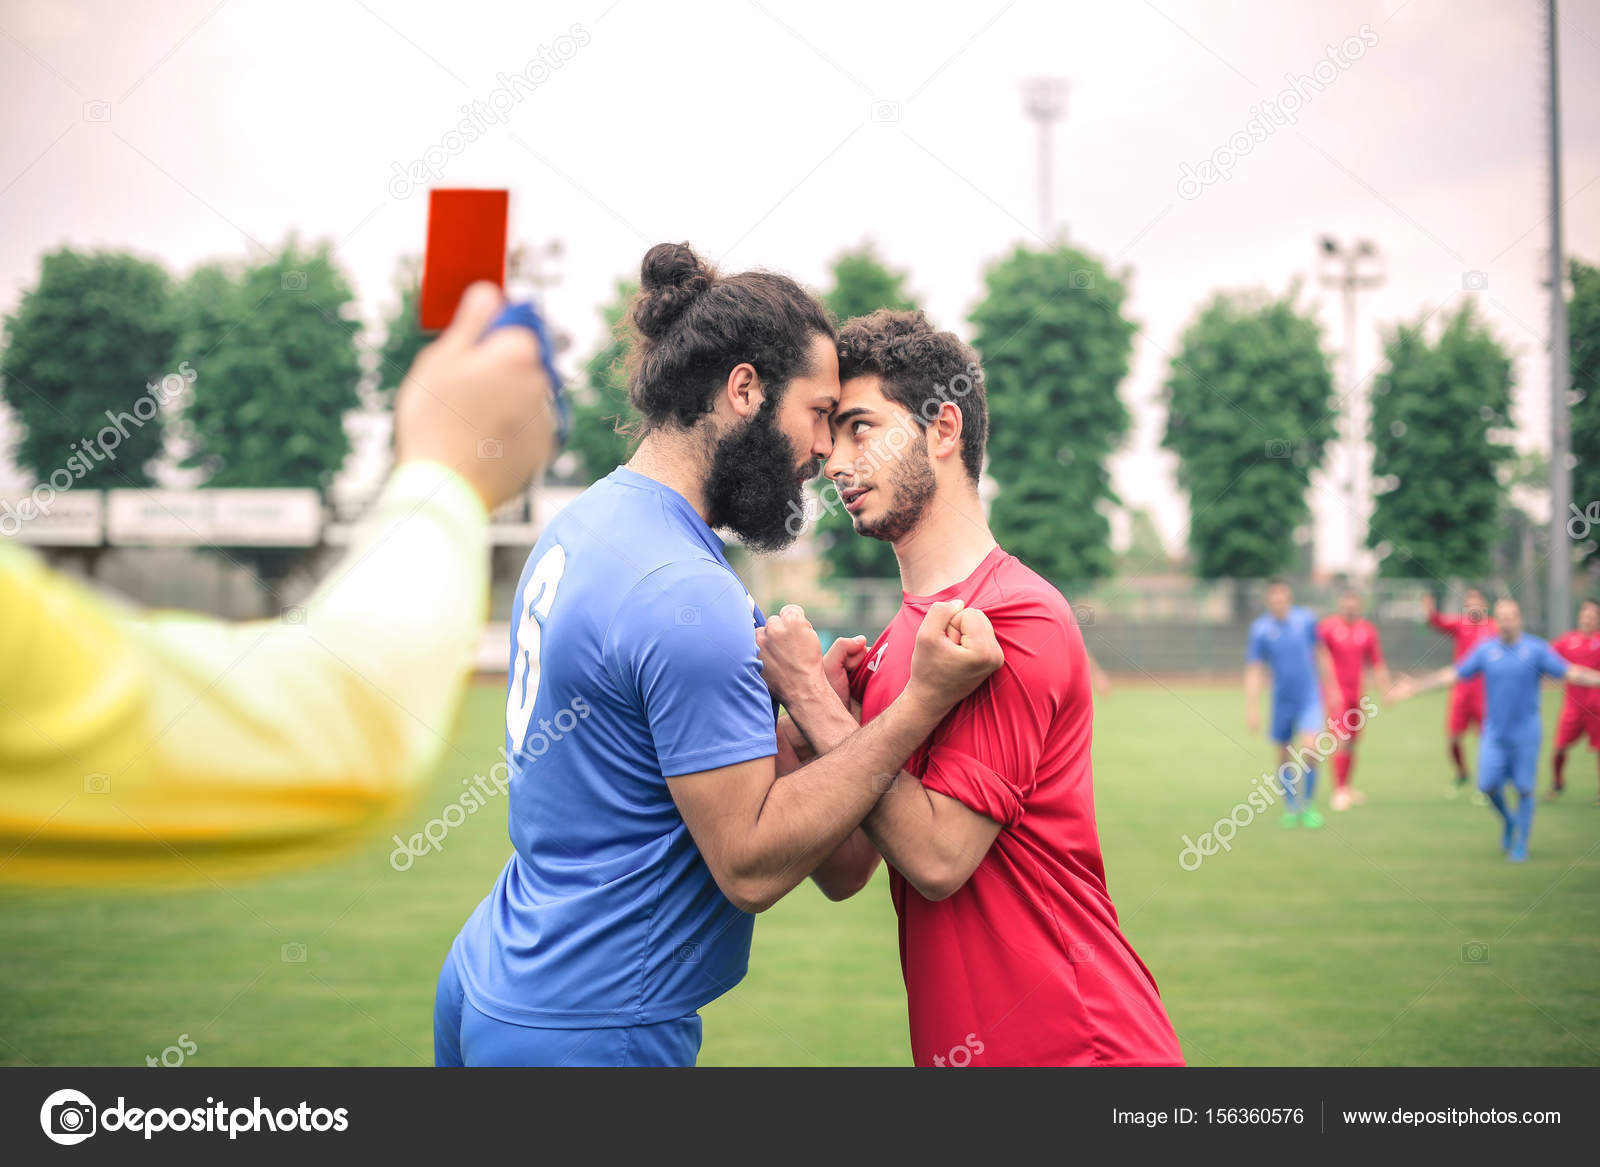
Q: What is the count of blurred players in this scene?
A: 5